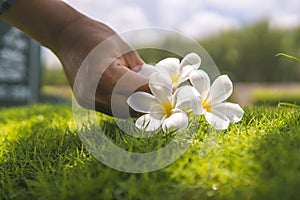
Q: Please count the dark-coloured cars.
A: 0